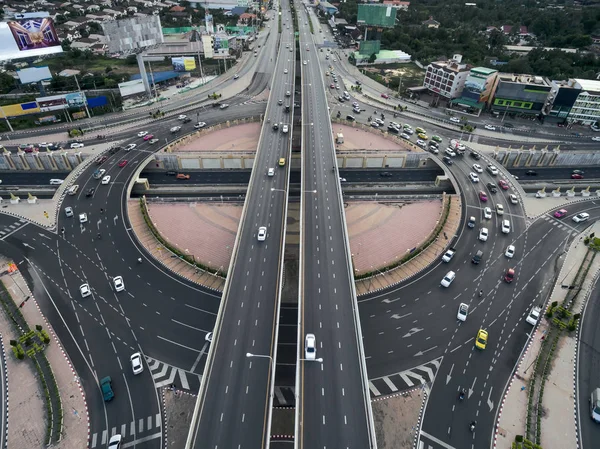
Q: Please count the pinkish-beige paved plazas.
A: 4